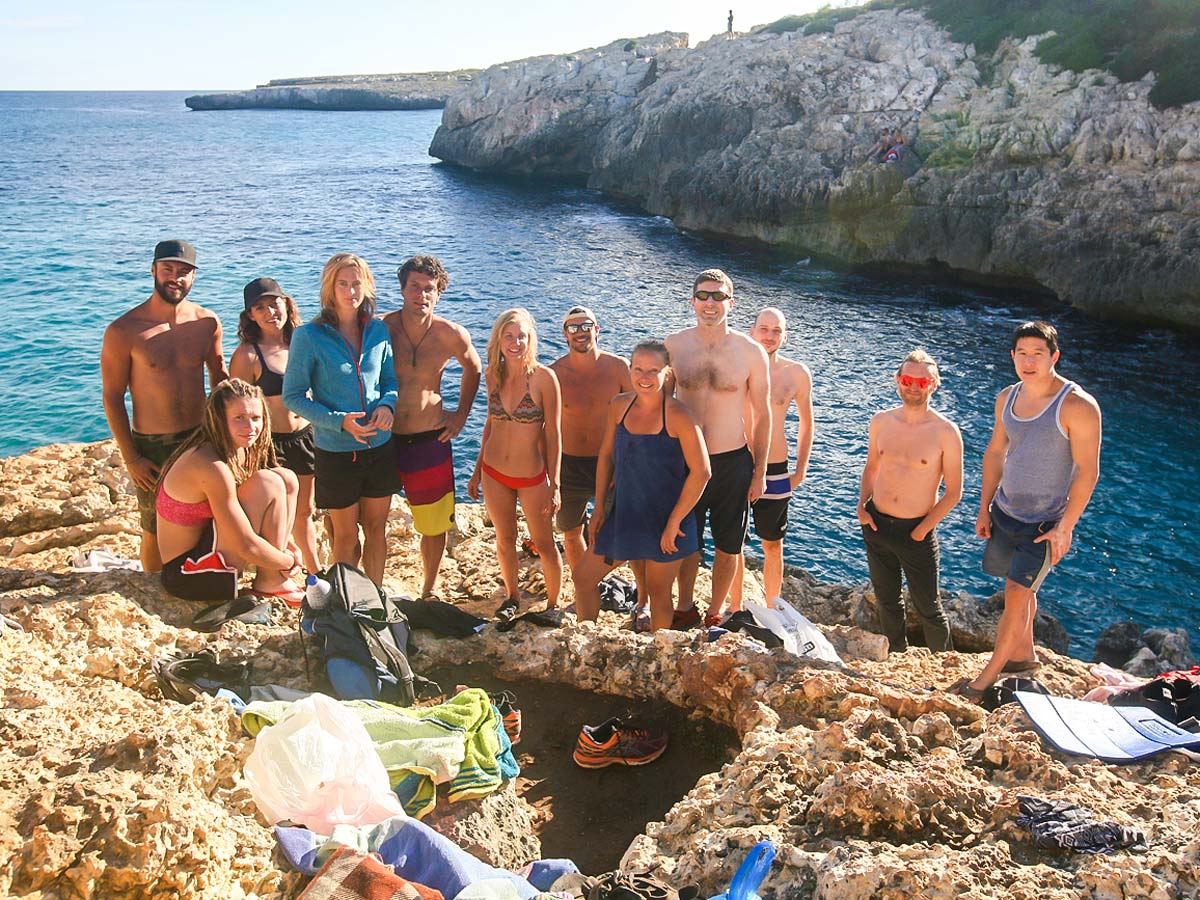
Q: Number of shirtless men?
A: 6